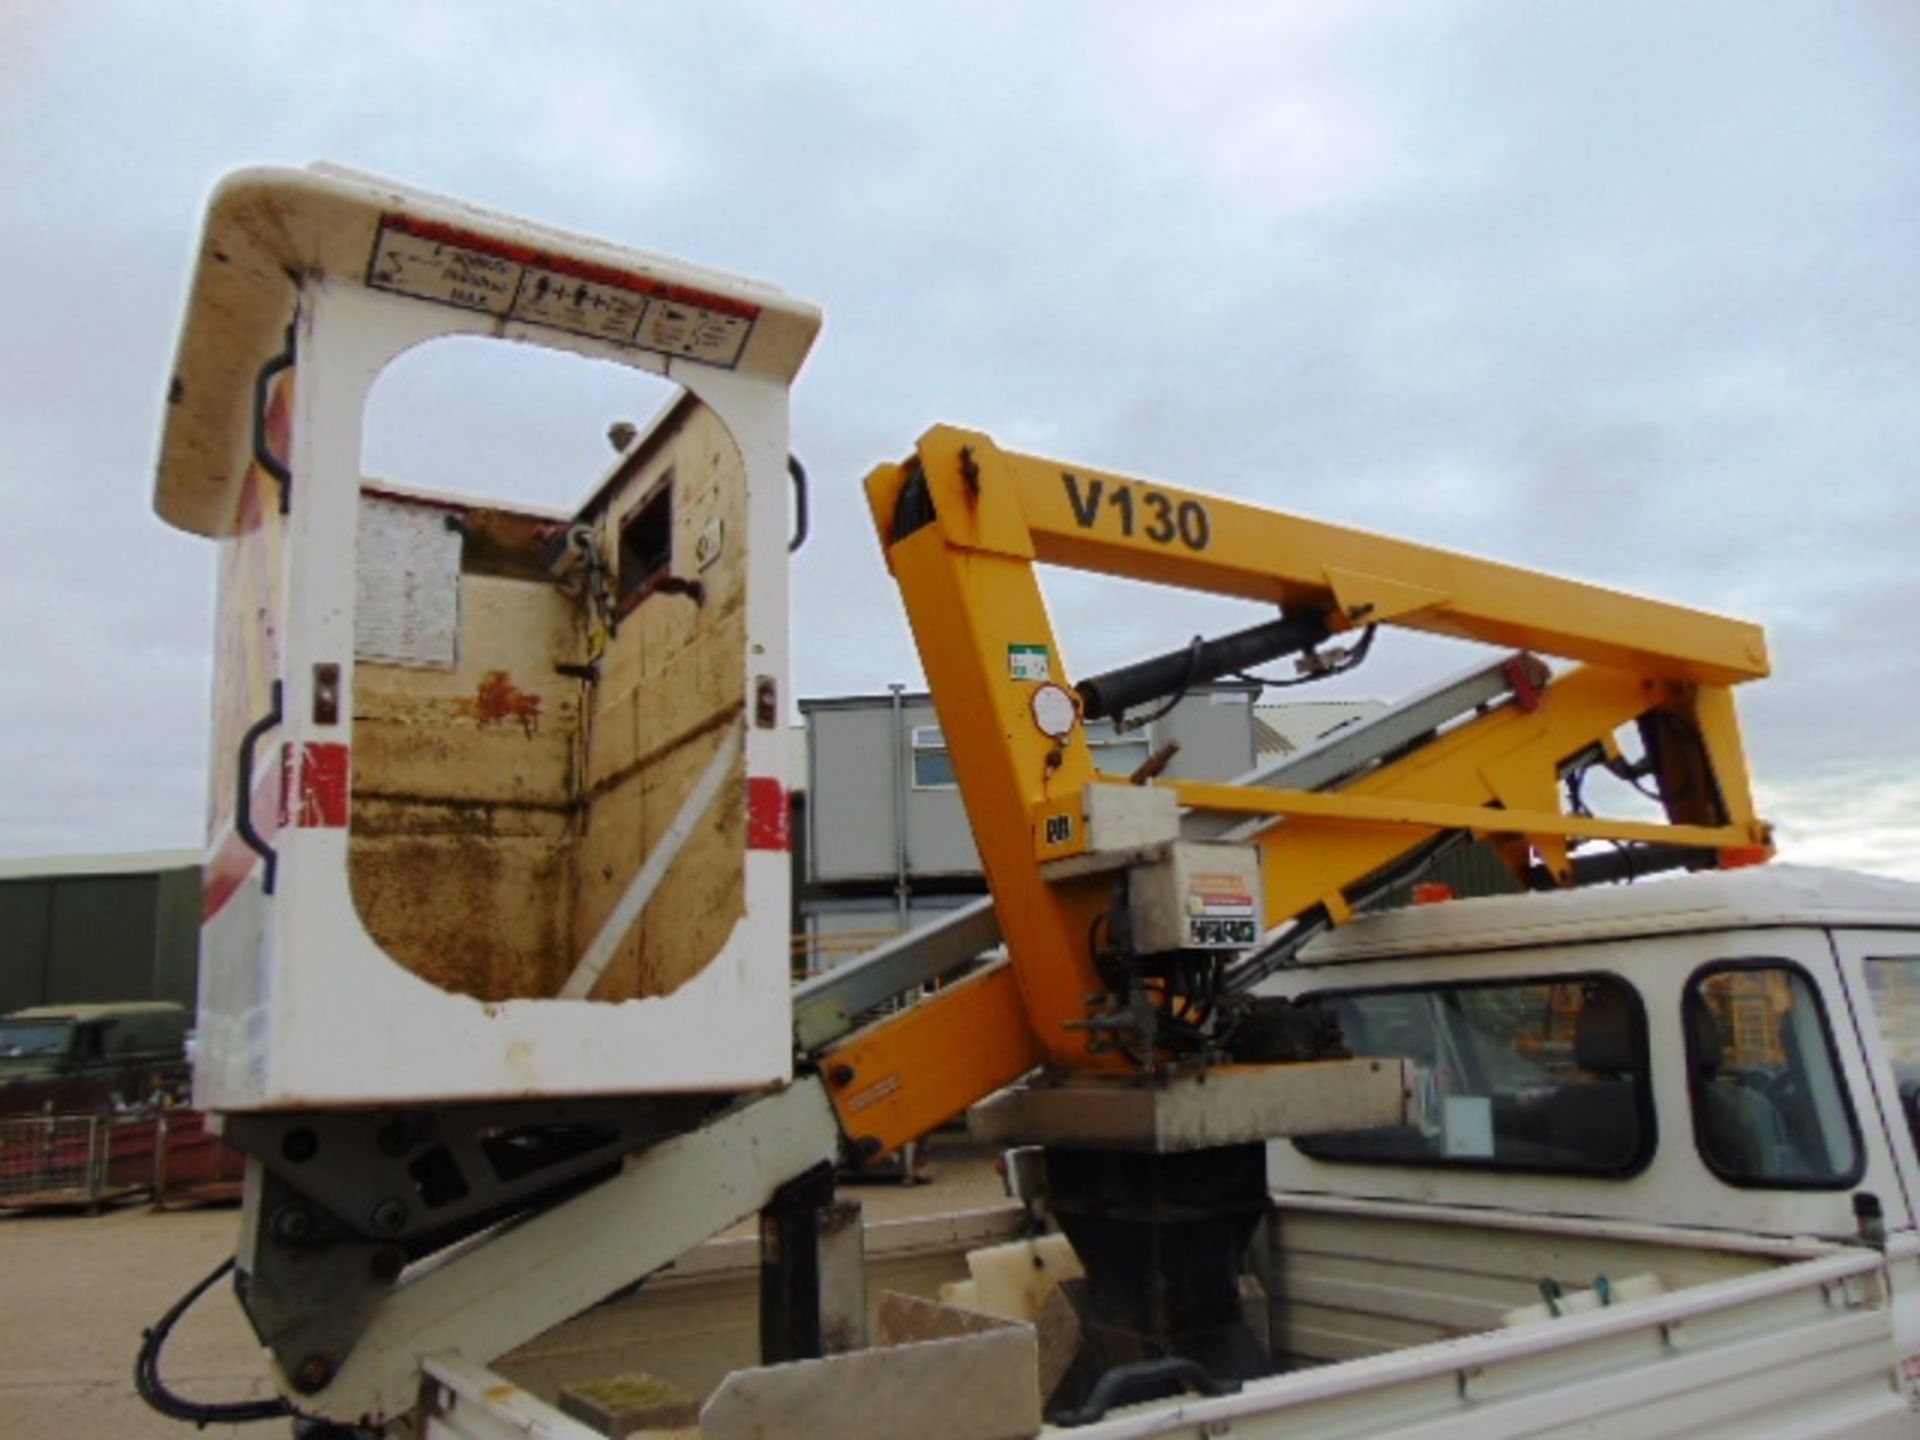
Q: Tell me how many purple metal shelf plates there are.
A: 0